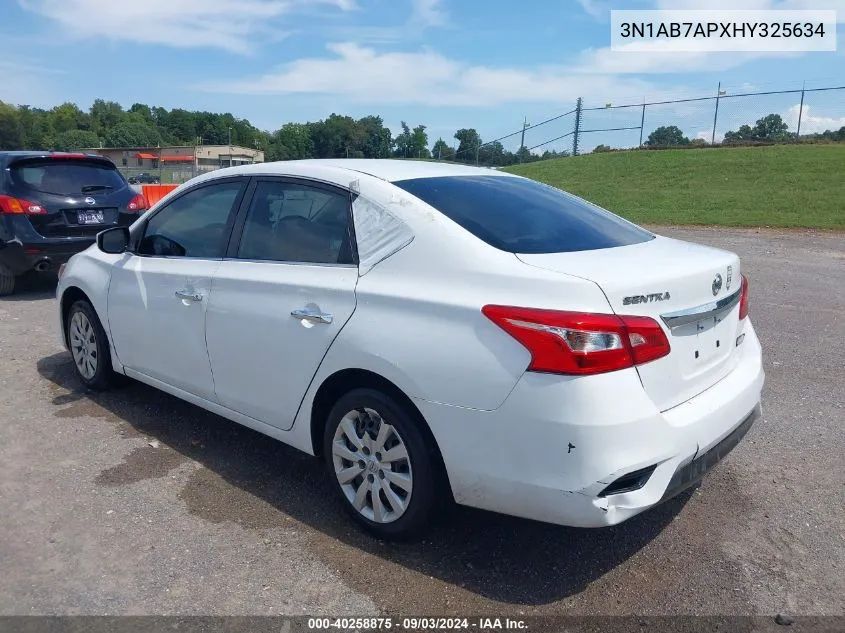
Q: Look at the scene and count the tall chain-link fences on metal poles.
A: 1